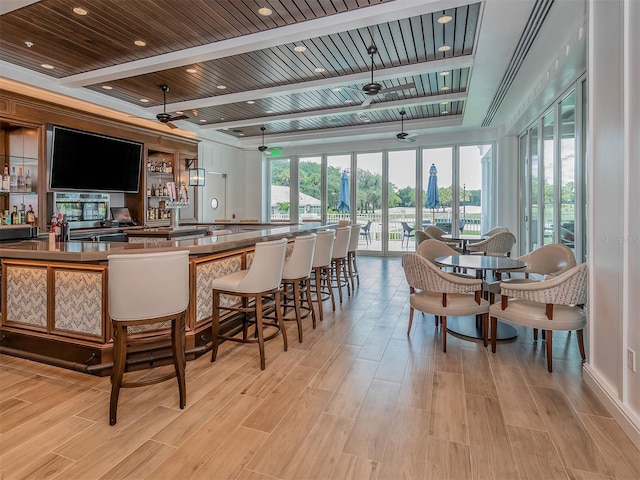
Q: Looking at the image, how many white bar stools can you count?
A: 6